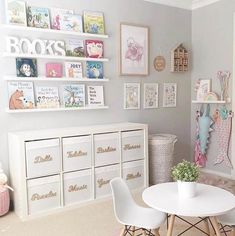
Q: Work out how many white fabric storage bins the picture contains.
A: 8